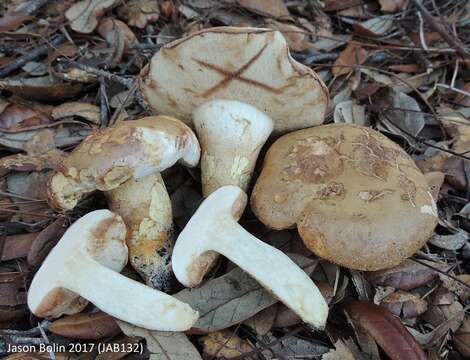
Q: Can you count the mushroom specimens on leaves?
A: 5